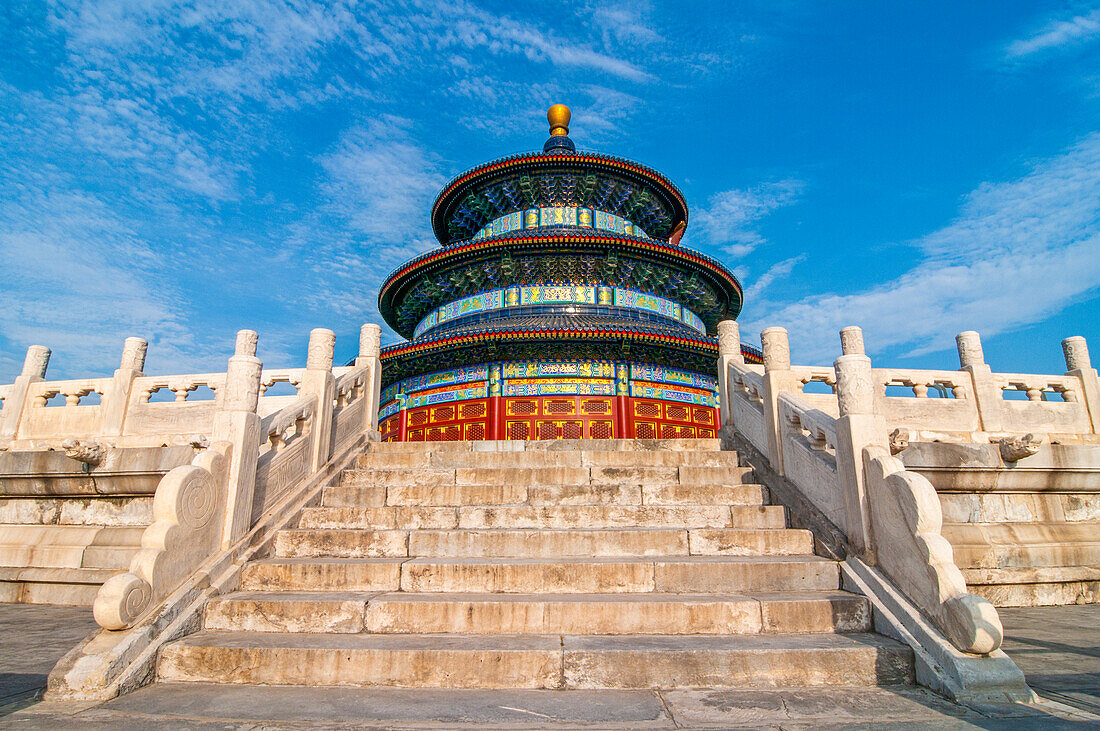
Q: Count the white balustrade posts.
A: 12